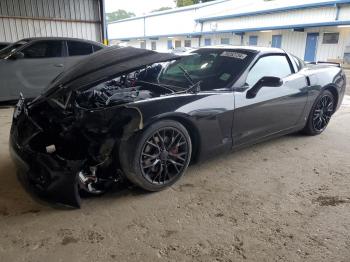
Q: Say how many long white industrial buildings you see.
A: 1